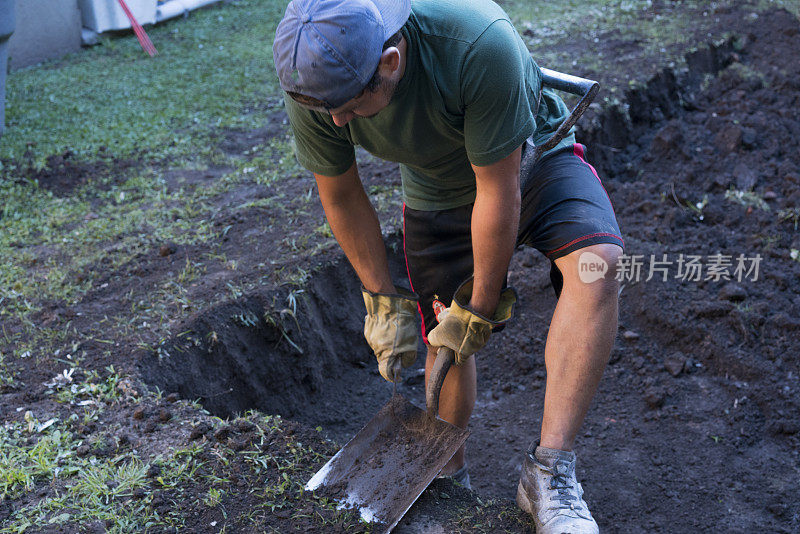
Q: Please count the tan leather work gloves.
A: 2